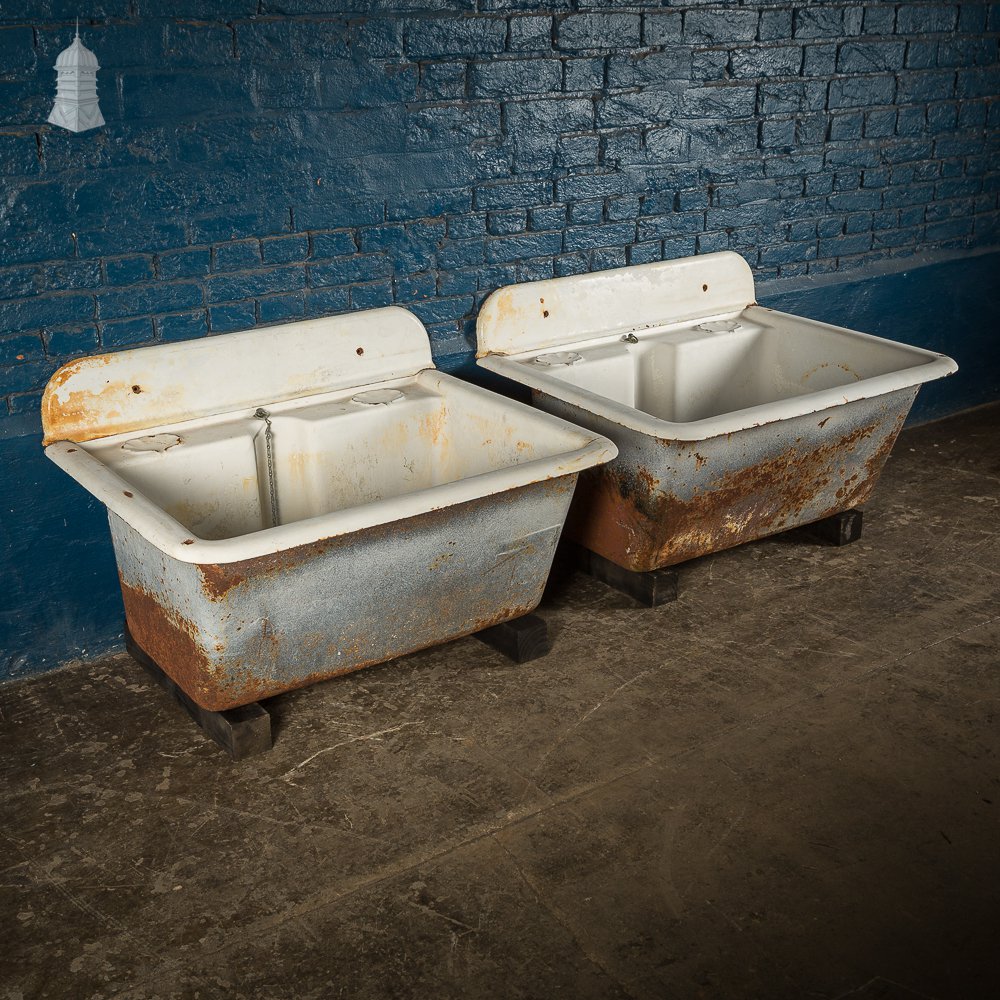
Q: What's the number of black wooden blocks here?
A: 4